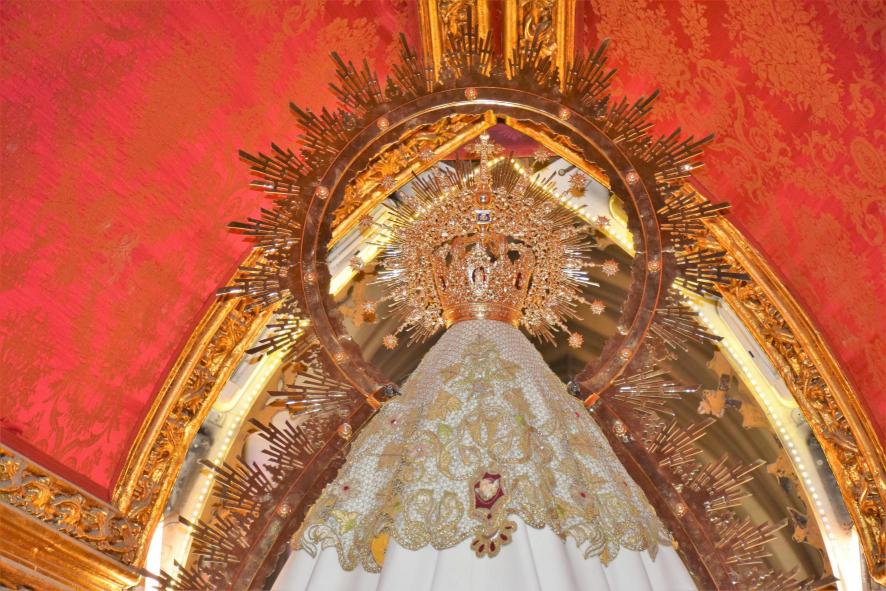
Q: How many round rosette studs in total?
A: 13